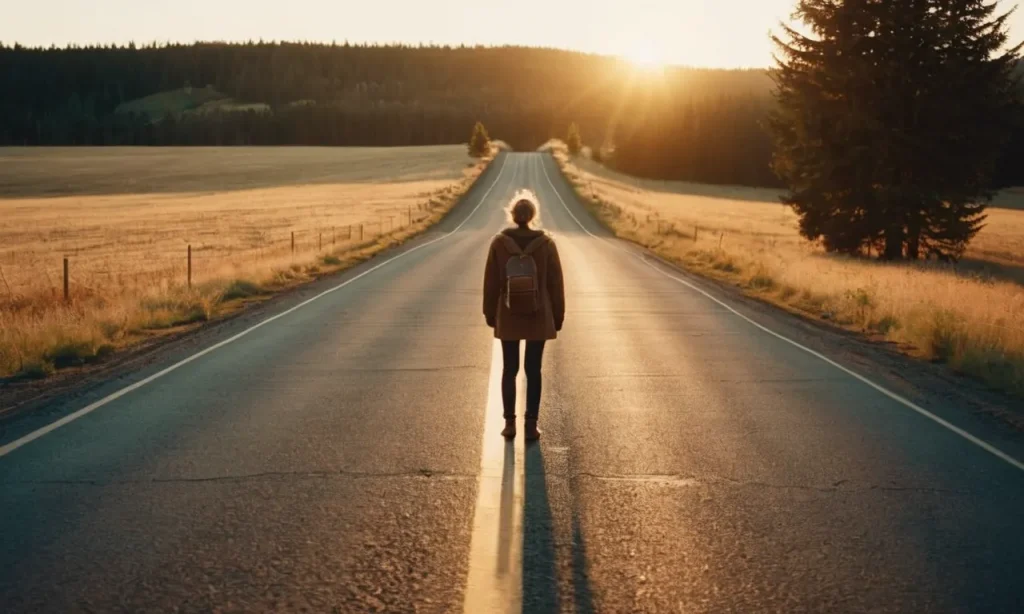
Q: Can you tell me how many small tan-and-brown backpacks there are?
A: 1